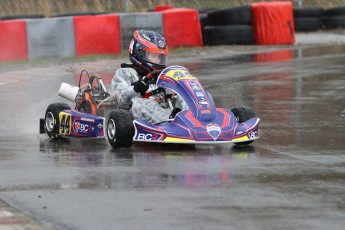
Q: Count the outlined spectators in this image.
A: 0